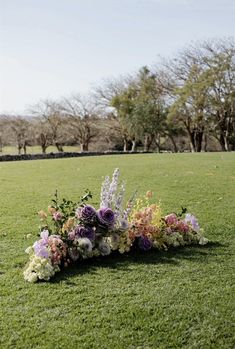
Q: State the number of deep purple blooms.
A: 4